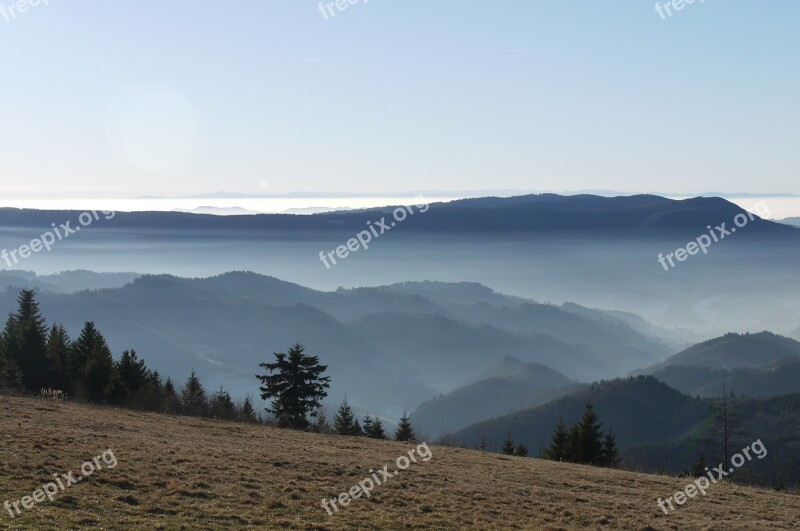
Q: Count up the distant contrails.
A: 2